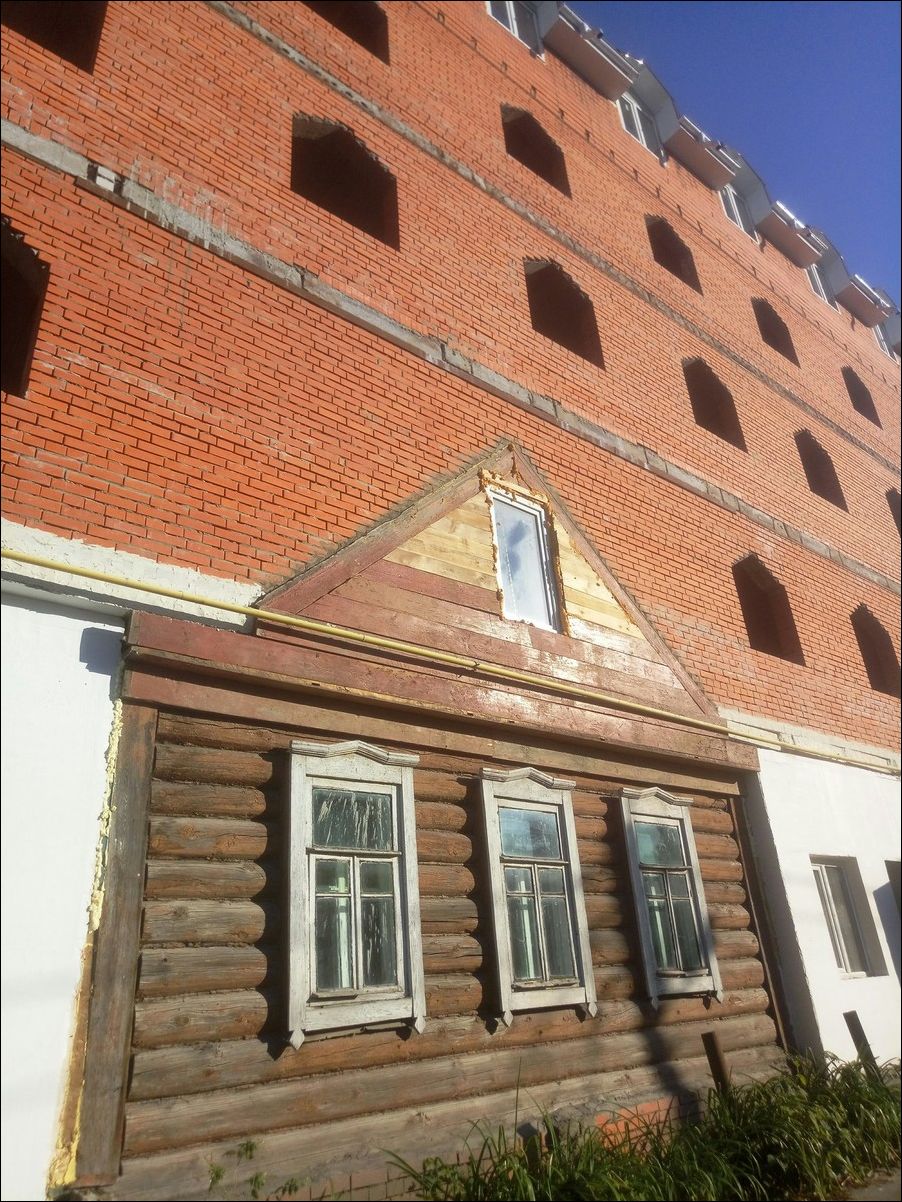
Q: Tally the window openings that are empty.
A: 14